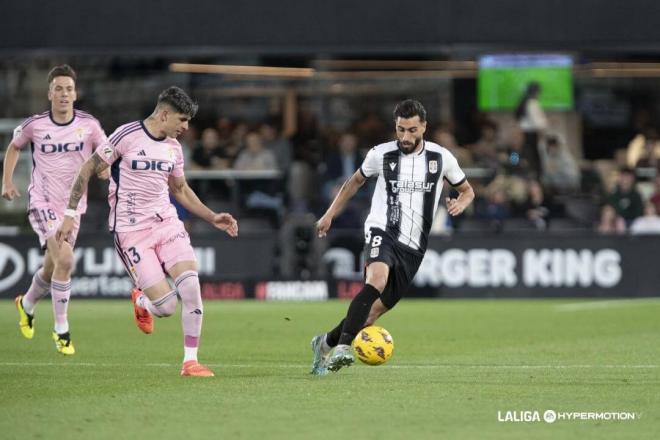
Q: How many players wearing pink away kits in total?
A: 2